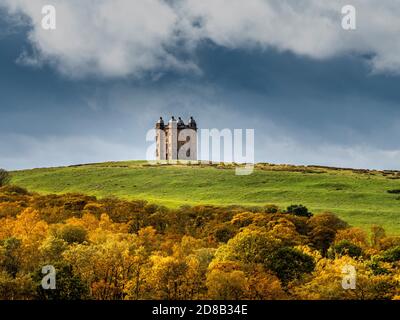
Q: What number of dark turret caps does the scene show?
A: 4